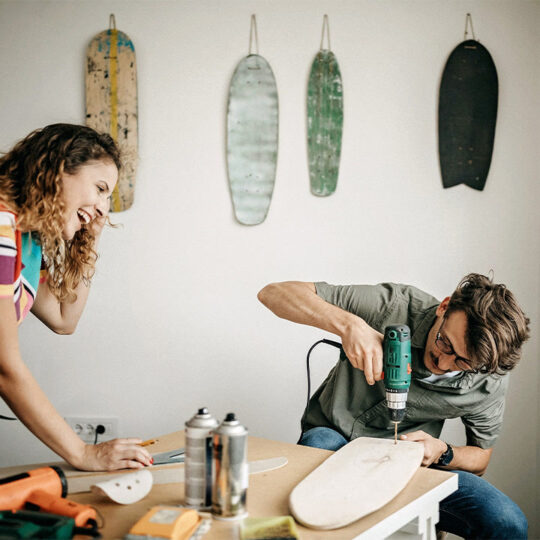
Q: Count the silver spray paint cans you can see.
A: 2